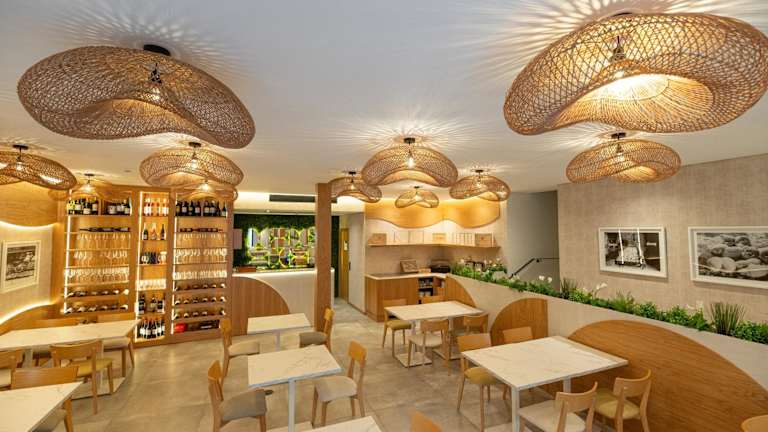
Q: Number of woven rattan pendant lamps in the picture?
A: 11